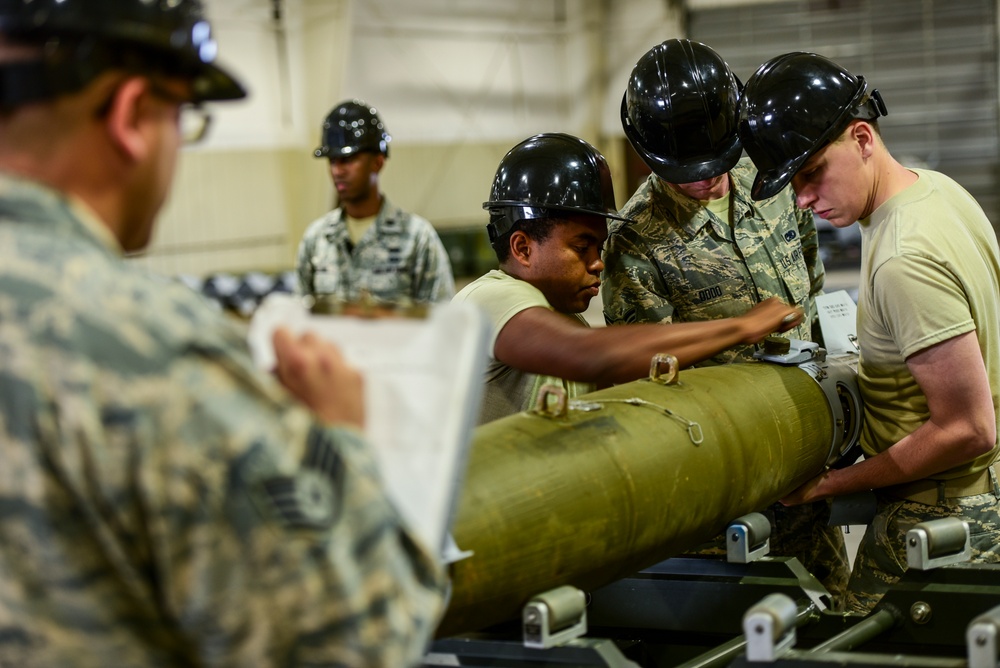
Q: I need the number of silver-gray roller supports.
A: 5